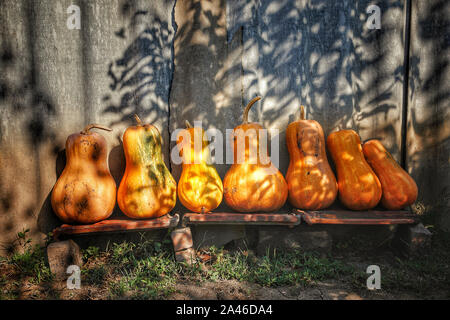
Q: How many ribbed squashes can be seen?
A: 7